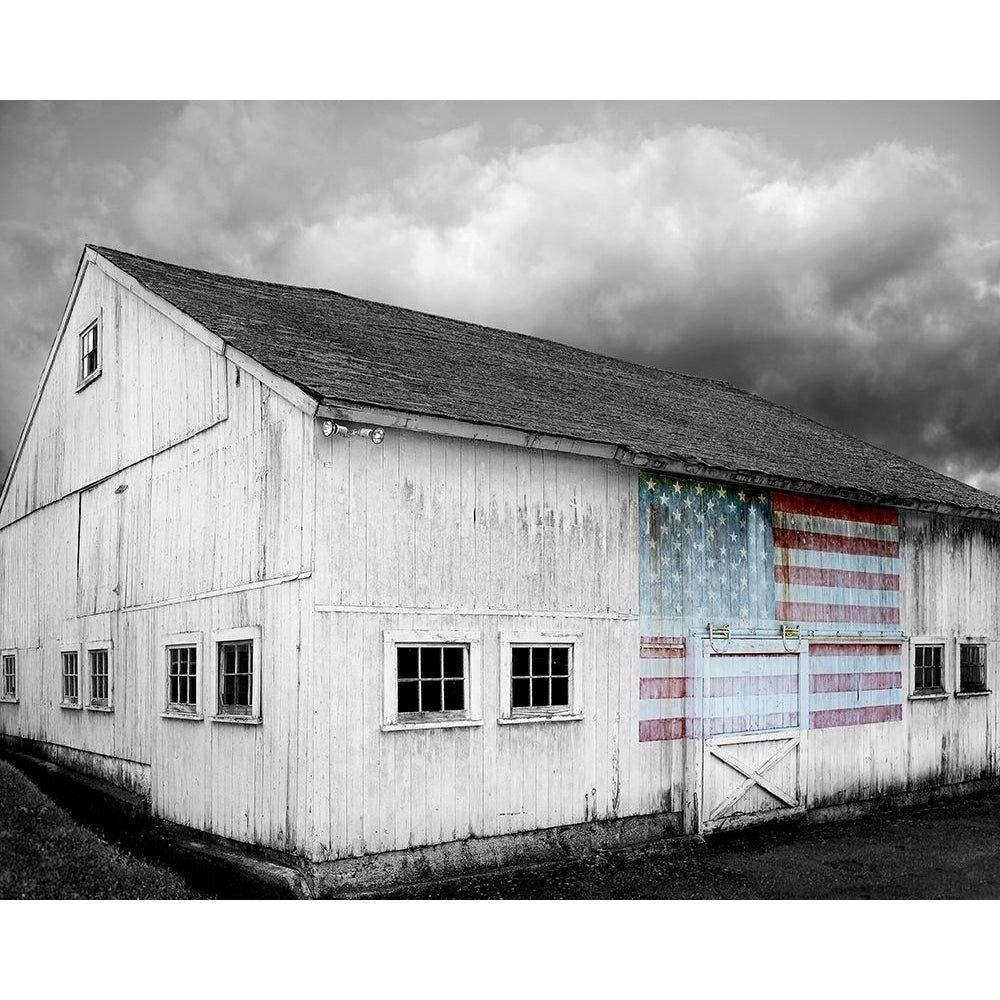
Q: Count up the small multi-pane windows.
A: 10